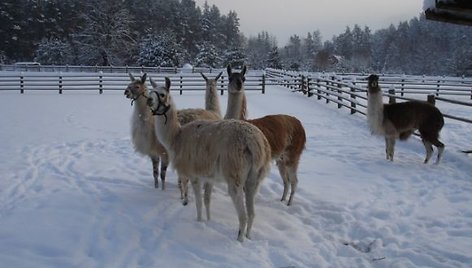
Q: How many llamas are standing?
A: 5